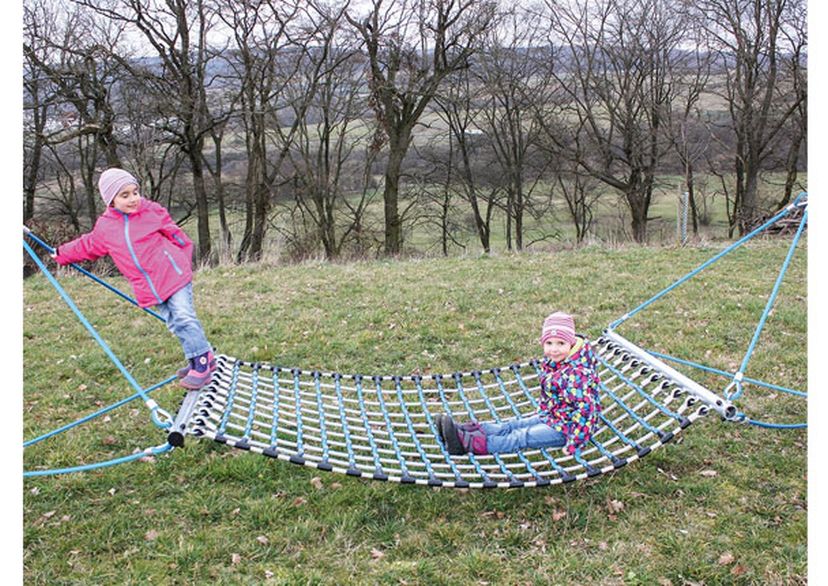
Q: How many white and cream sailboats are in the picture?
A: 0